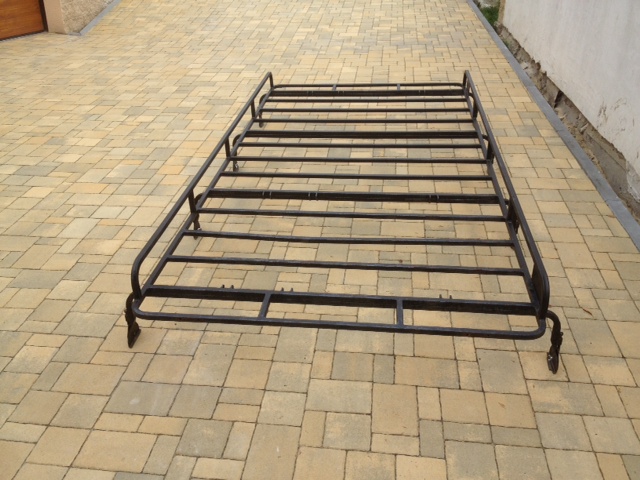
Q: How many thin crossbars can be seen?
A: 9